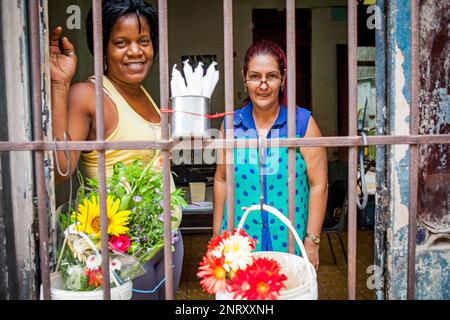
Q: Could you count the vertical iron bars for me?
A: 7